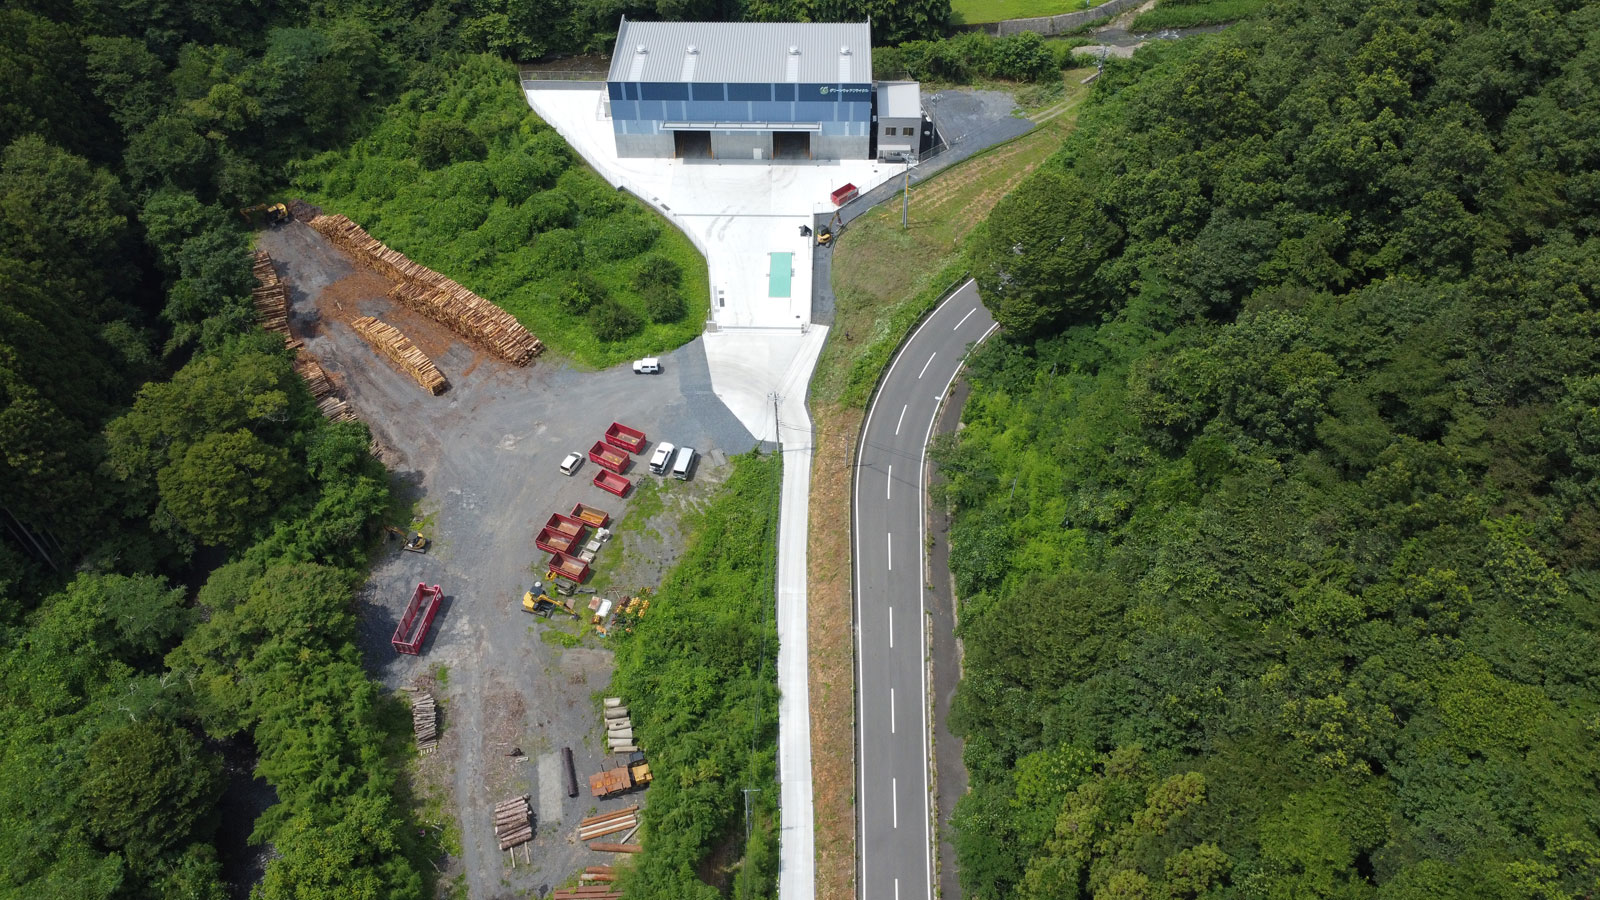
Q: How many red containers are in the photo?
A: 9